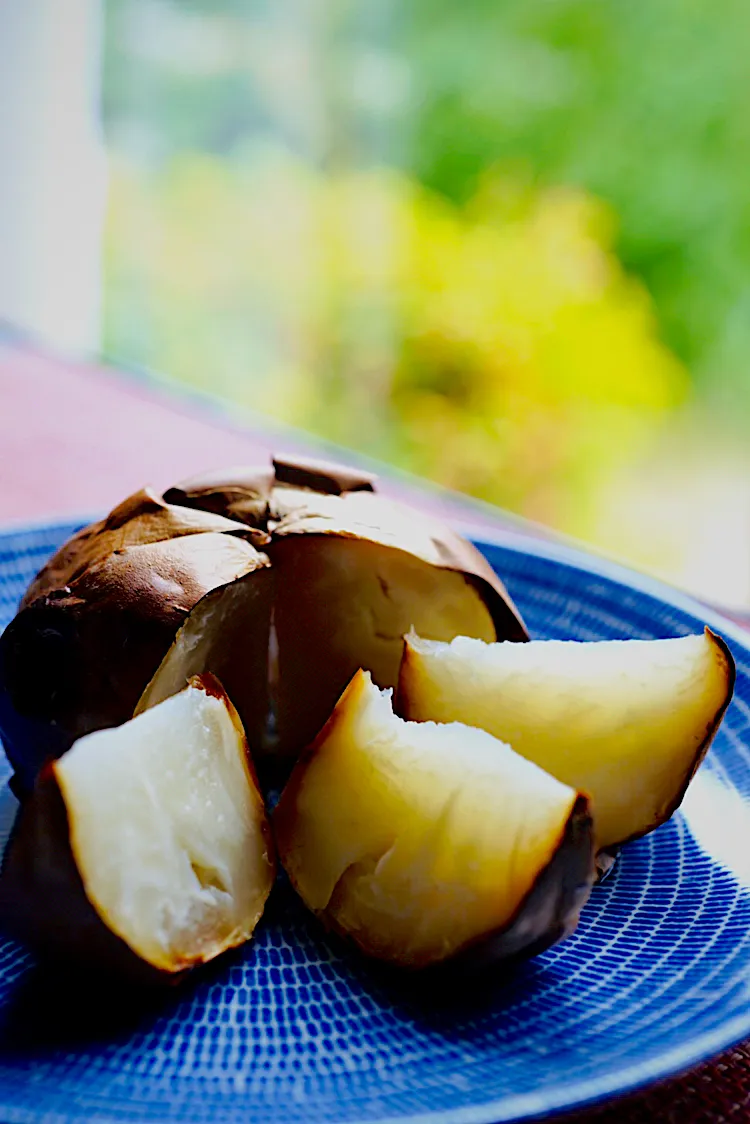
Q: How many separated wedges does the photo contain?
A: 3